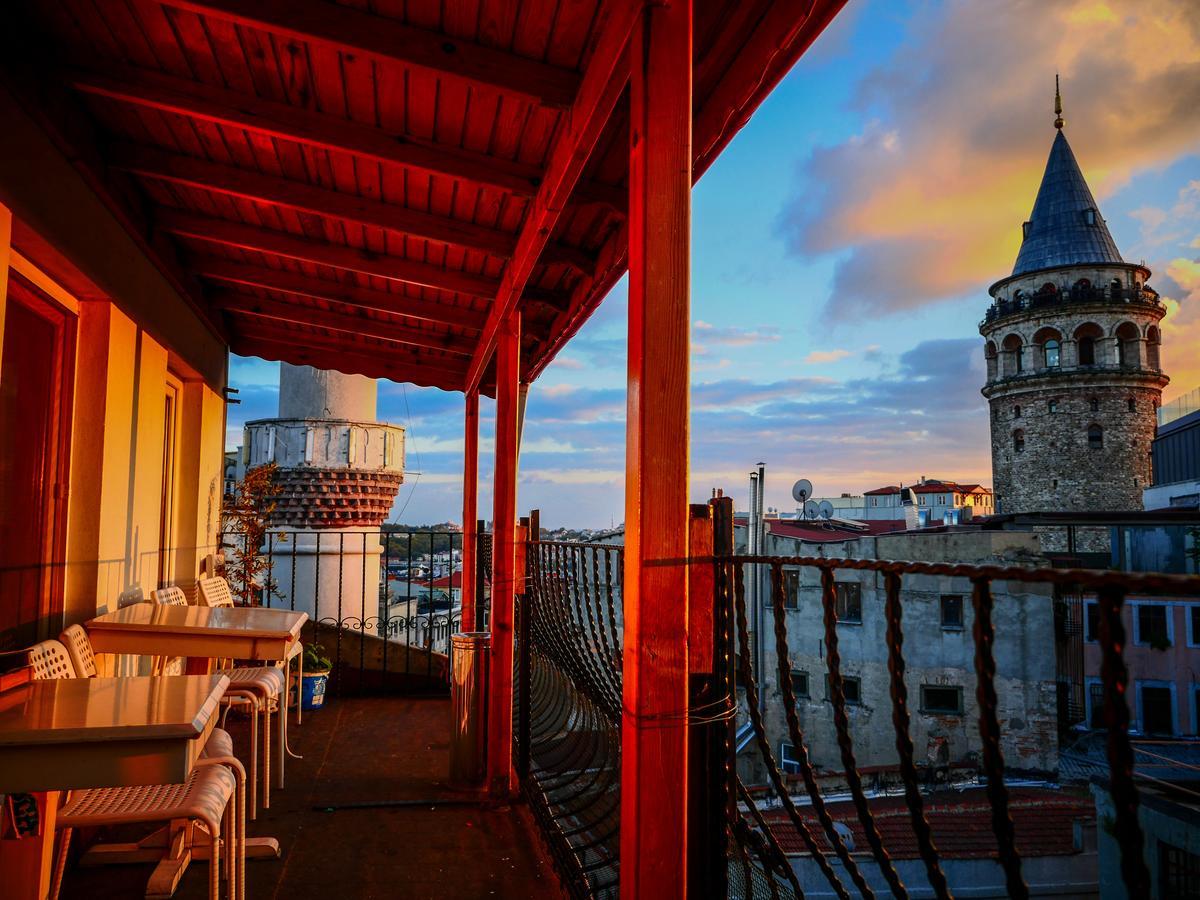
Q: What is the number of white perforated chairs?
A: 4